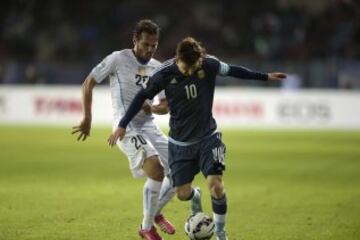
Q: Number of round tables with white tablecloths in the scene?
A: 0